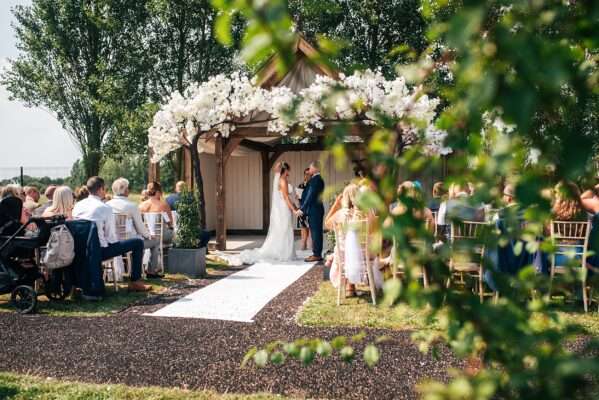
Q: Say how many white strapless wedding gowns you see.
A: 1